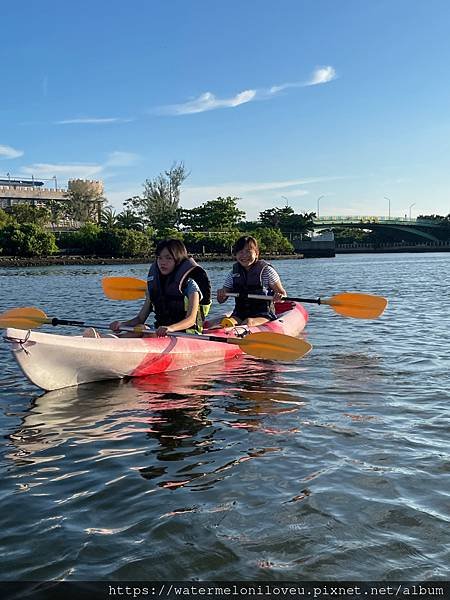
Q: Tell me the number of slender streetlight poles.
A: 4